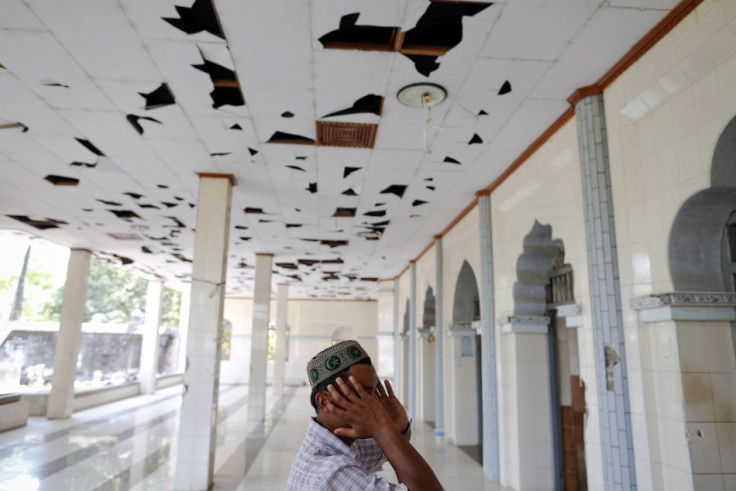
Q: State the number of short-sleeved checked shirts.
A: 1